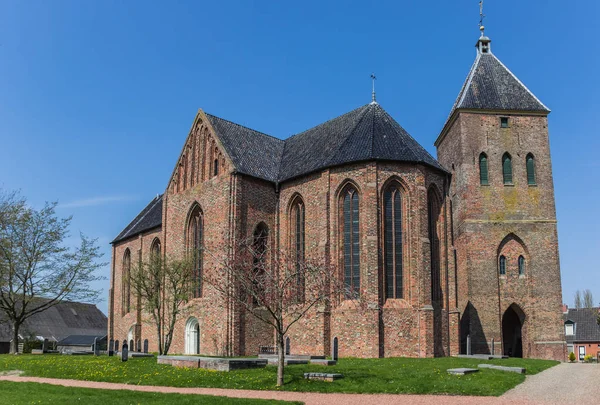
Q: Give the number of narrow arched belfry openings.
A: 3